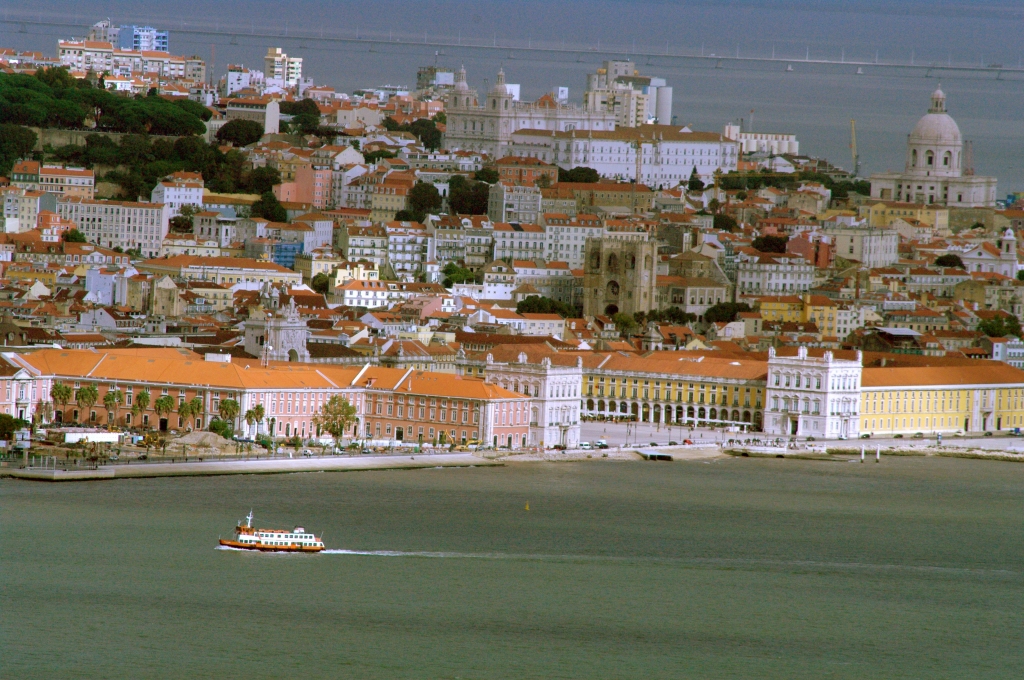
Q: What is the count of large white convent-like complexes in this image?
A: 1